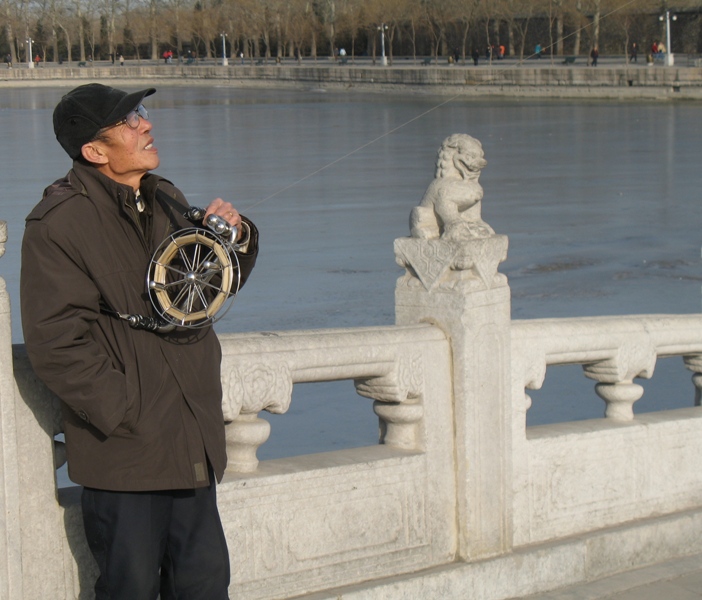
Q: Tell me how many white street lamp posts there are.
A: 4